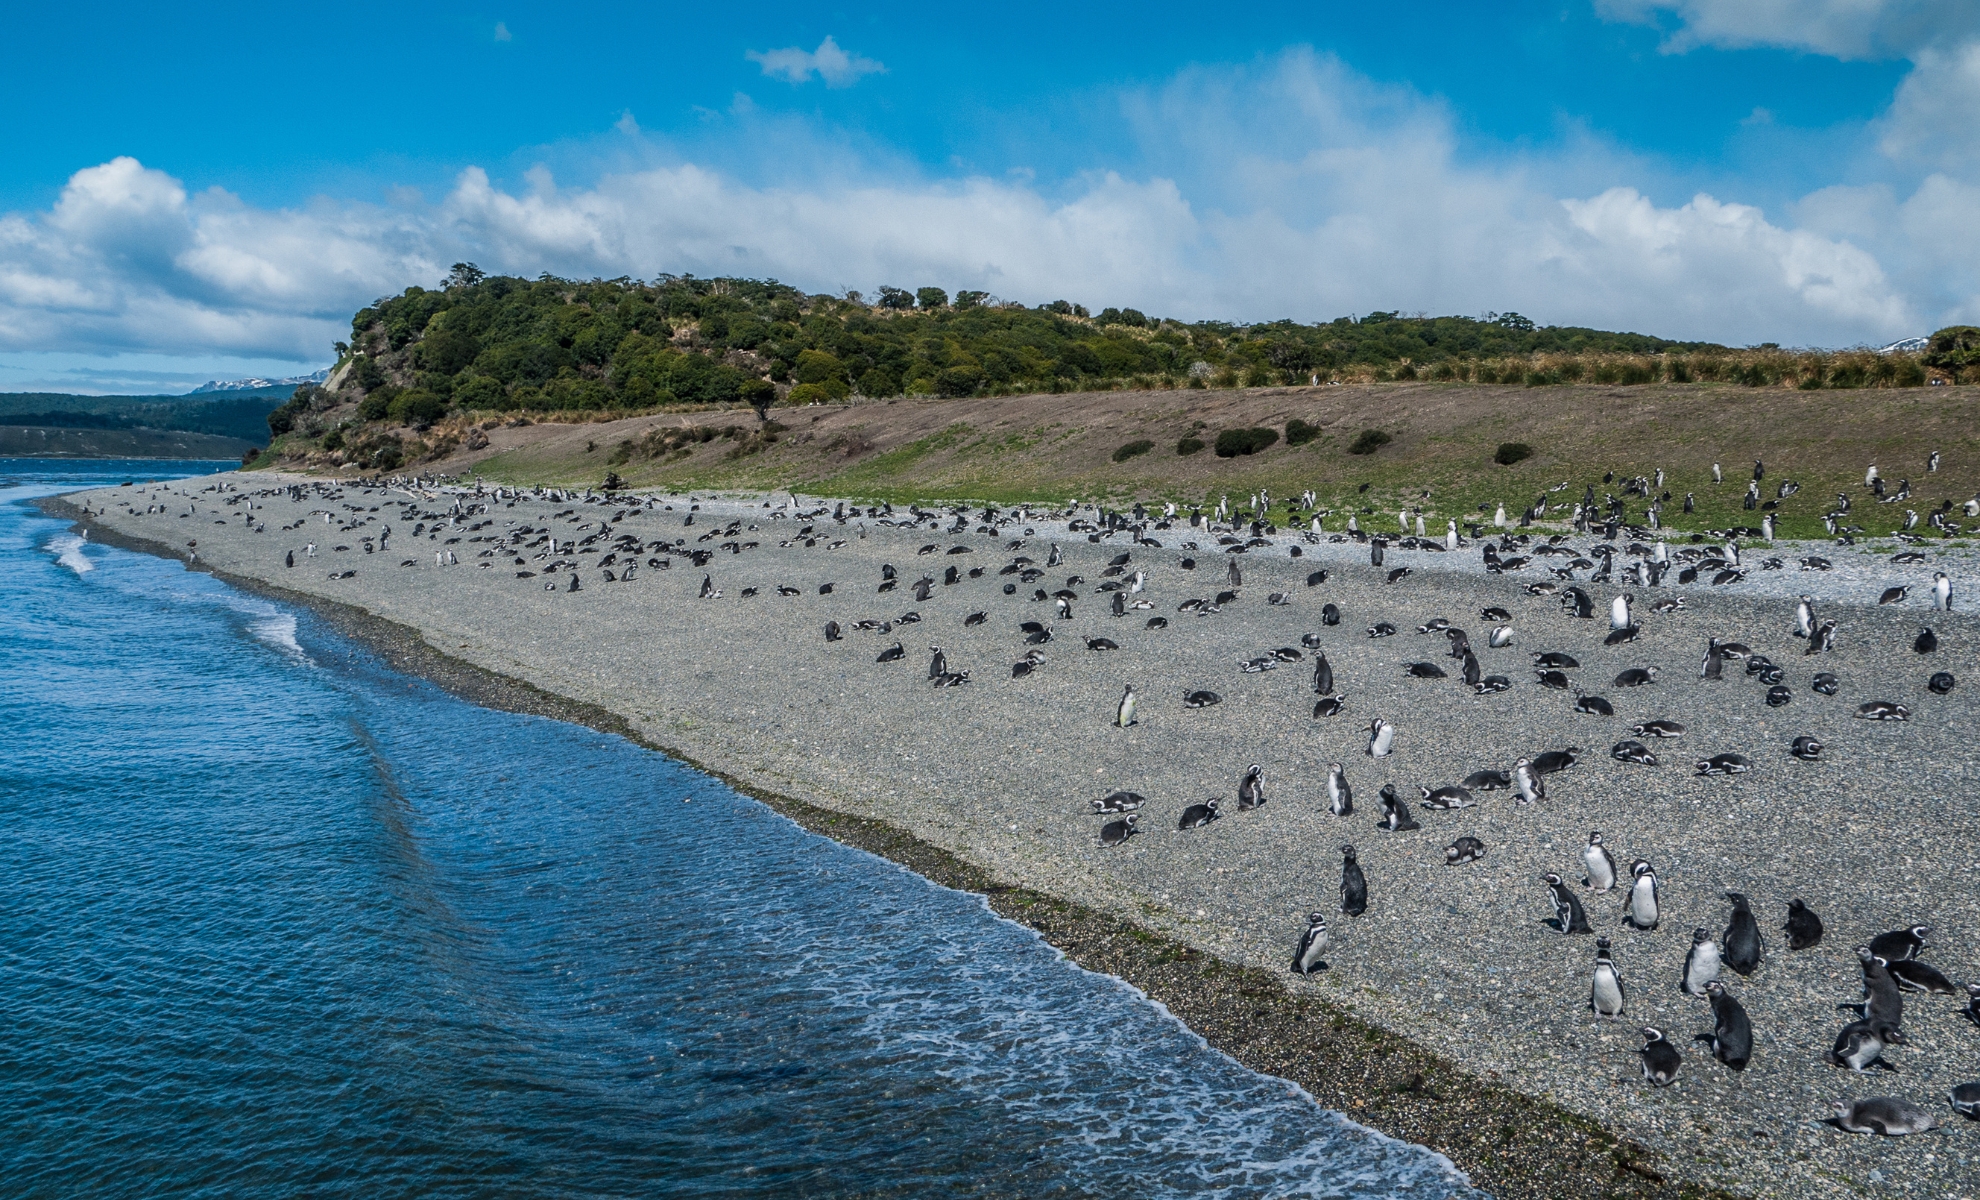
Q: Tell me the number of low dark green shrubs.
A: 6